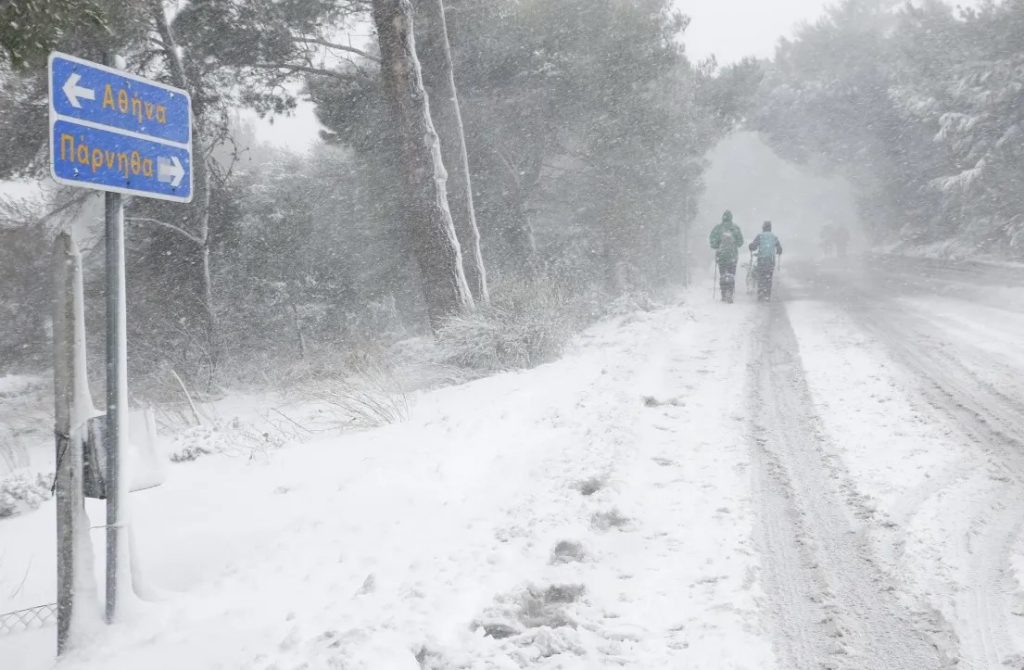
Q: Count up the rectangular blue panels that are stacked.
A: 2